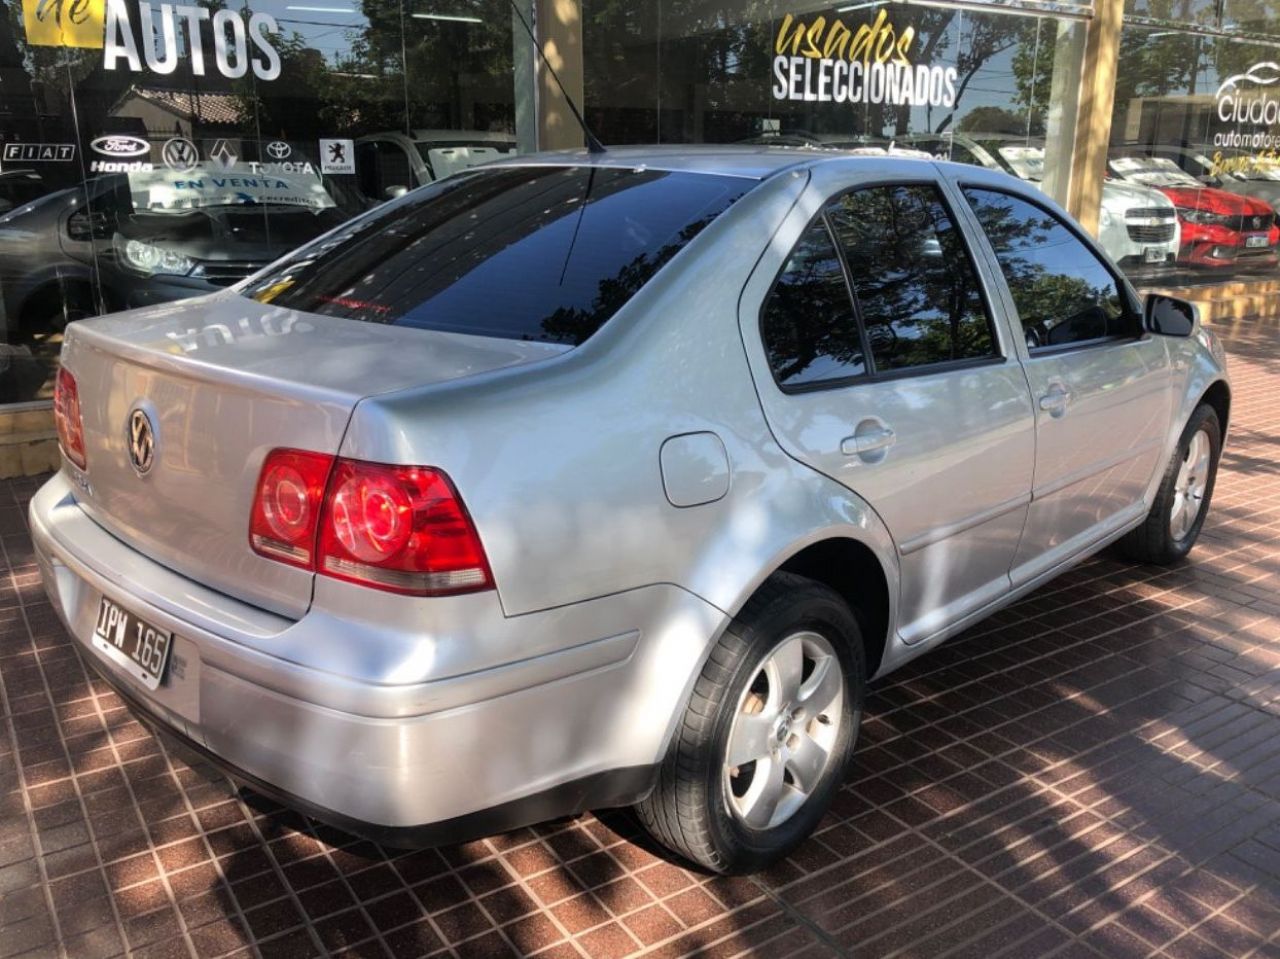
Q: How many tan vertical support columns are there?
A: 2